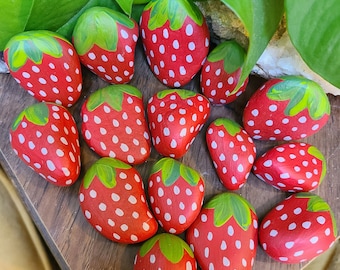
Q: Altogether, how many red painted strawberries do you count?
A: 15